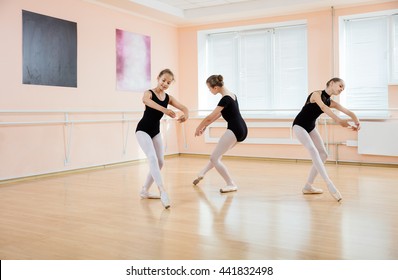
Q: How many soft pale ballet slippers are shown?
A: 6